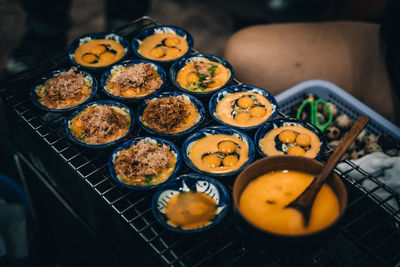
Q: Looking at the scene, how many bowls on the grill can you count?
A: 13